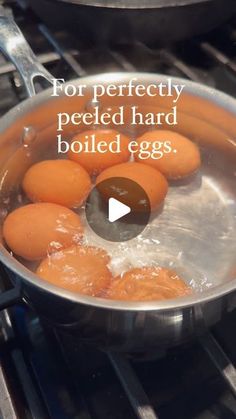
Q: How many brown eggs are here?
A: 7